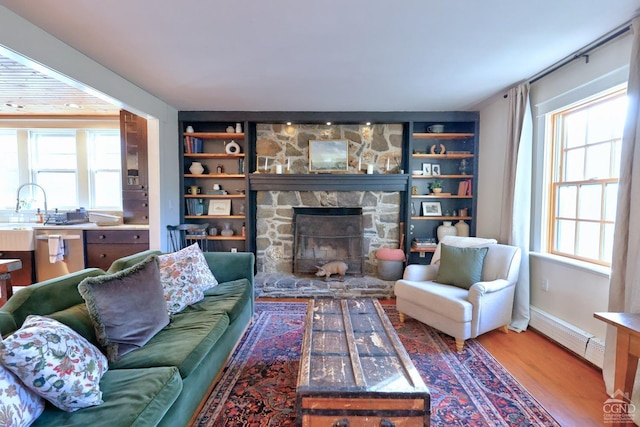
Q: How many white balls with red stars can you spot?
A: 0